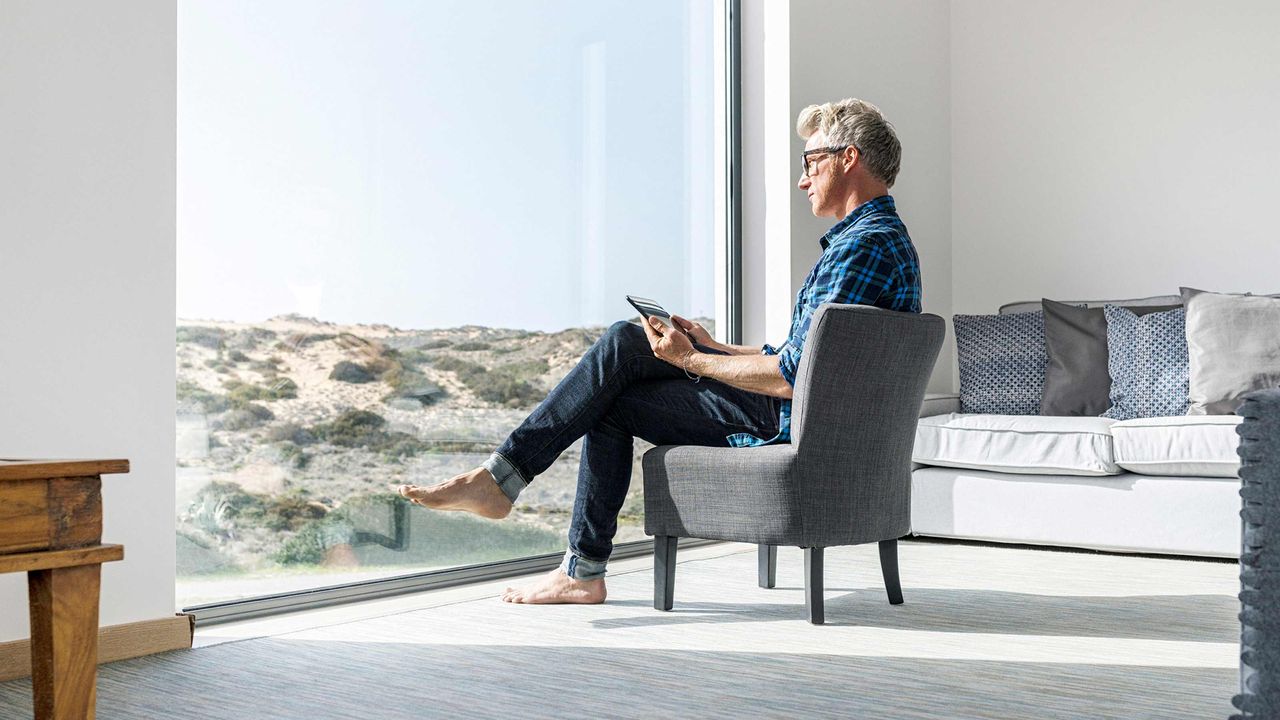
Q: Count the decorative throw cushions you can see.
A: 4